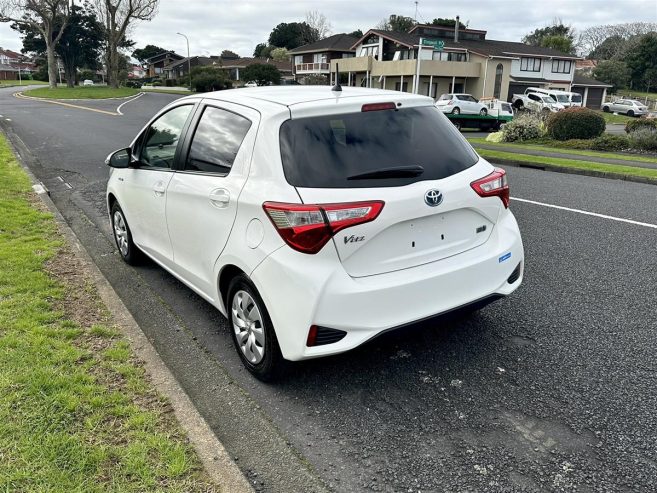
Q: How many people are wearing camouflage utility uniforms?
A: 0